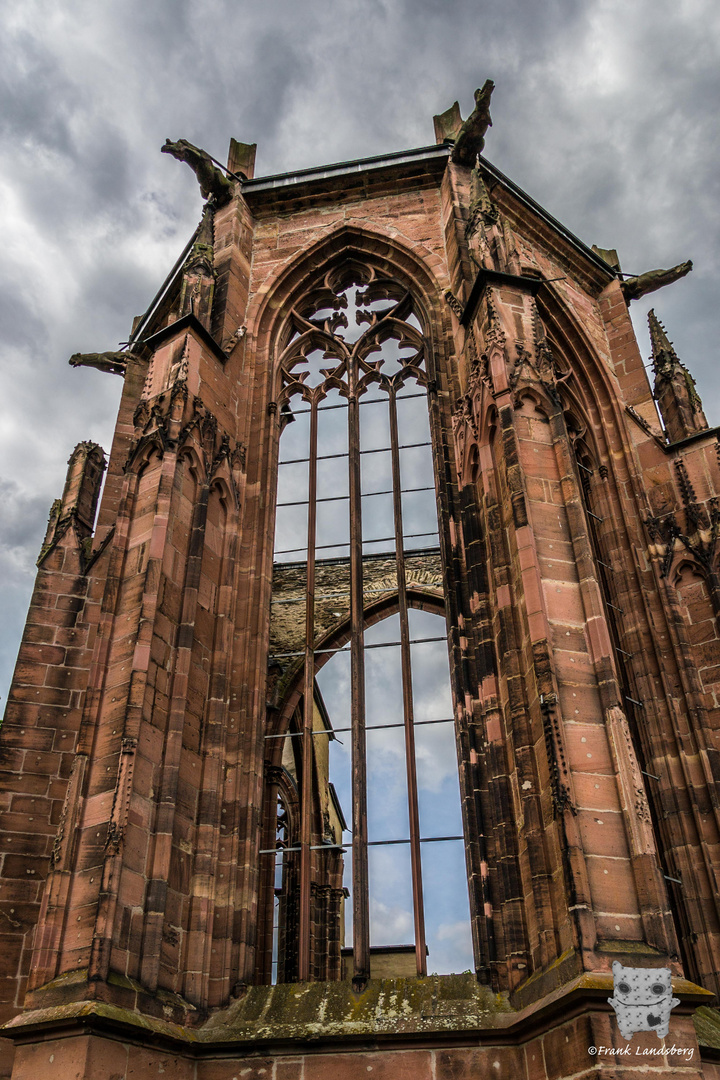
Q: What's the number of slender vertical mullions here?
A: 3